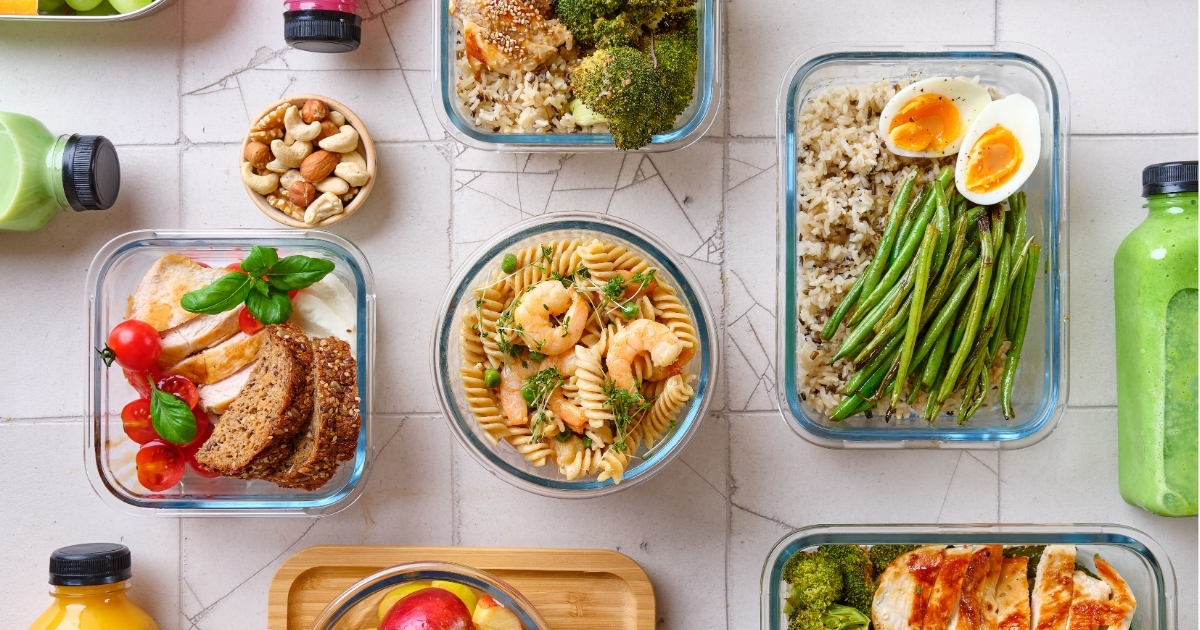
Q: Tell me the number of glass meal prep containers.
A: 6